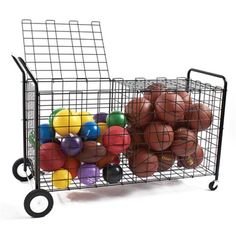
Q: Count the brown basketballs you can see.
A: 11